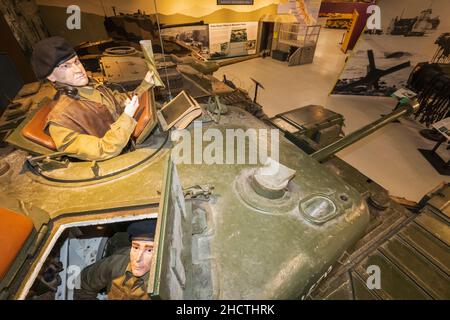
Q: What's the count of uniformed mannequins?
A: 2